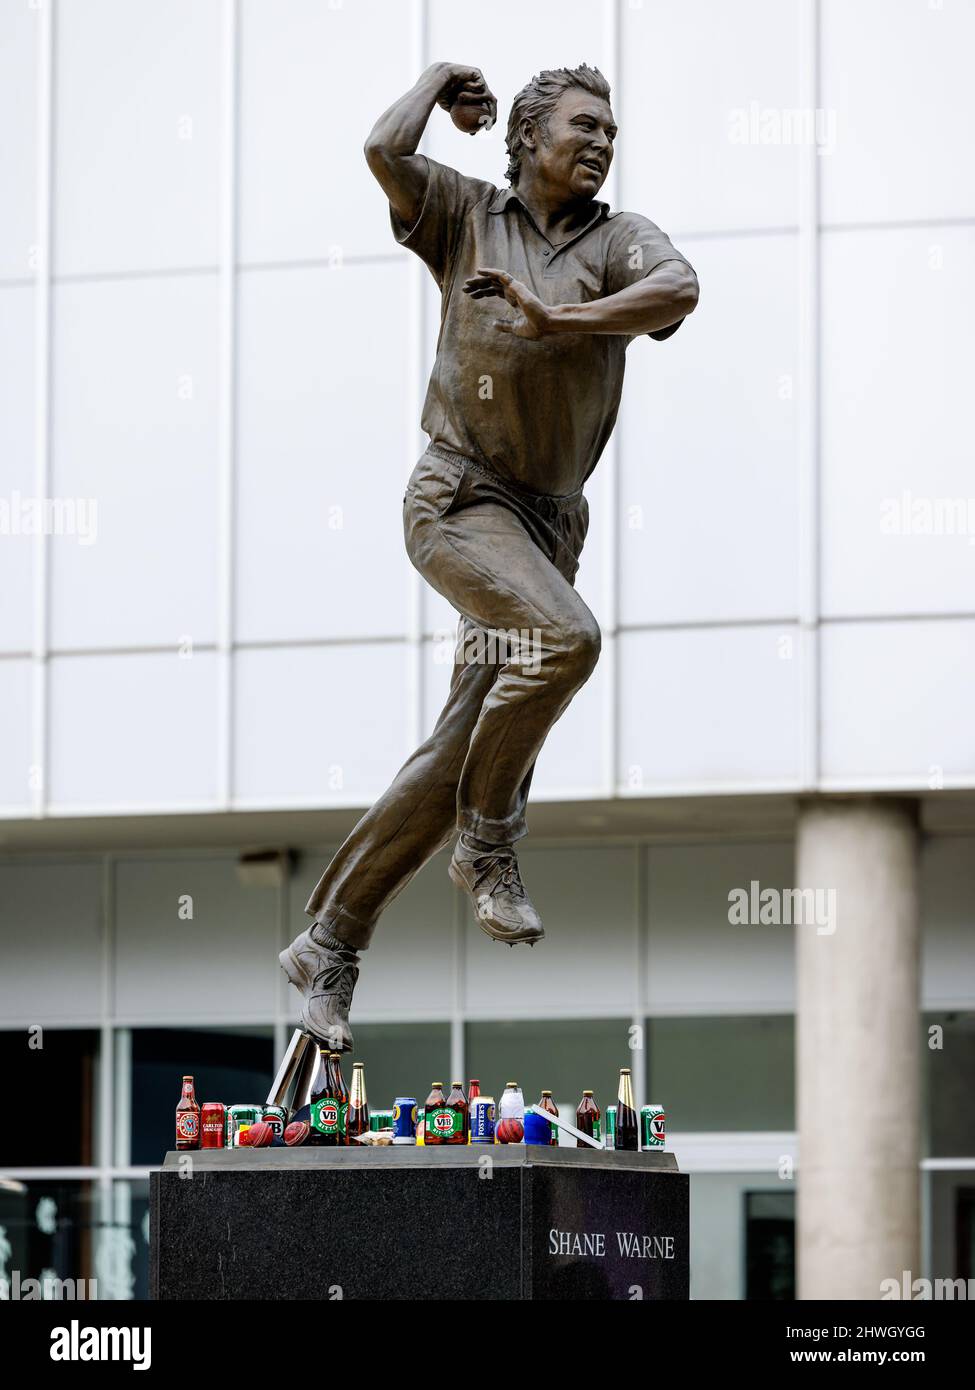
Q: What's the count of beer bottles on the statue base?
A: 11